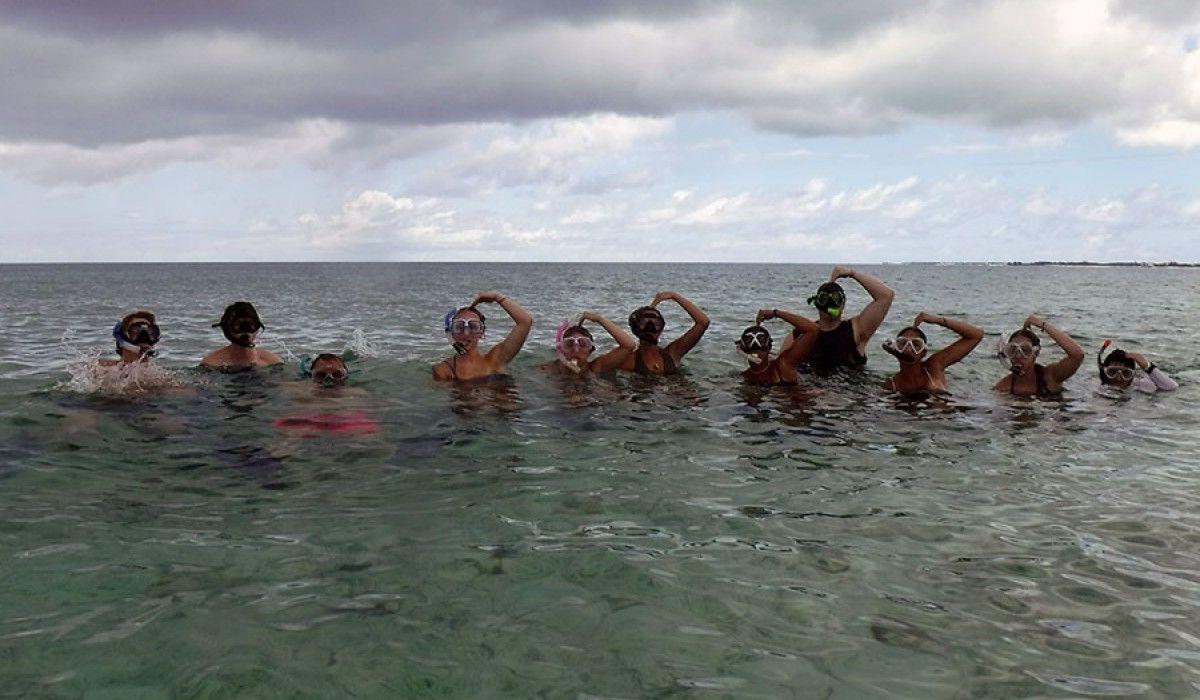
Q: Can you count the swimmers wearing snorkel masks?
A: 11